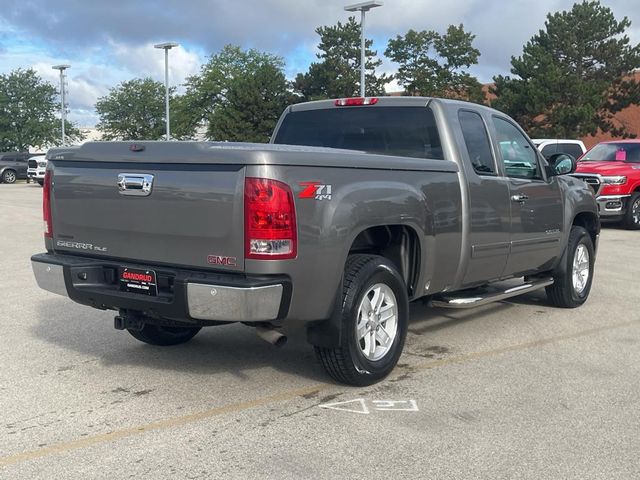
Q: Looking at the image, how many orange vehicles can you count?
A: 0